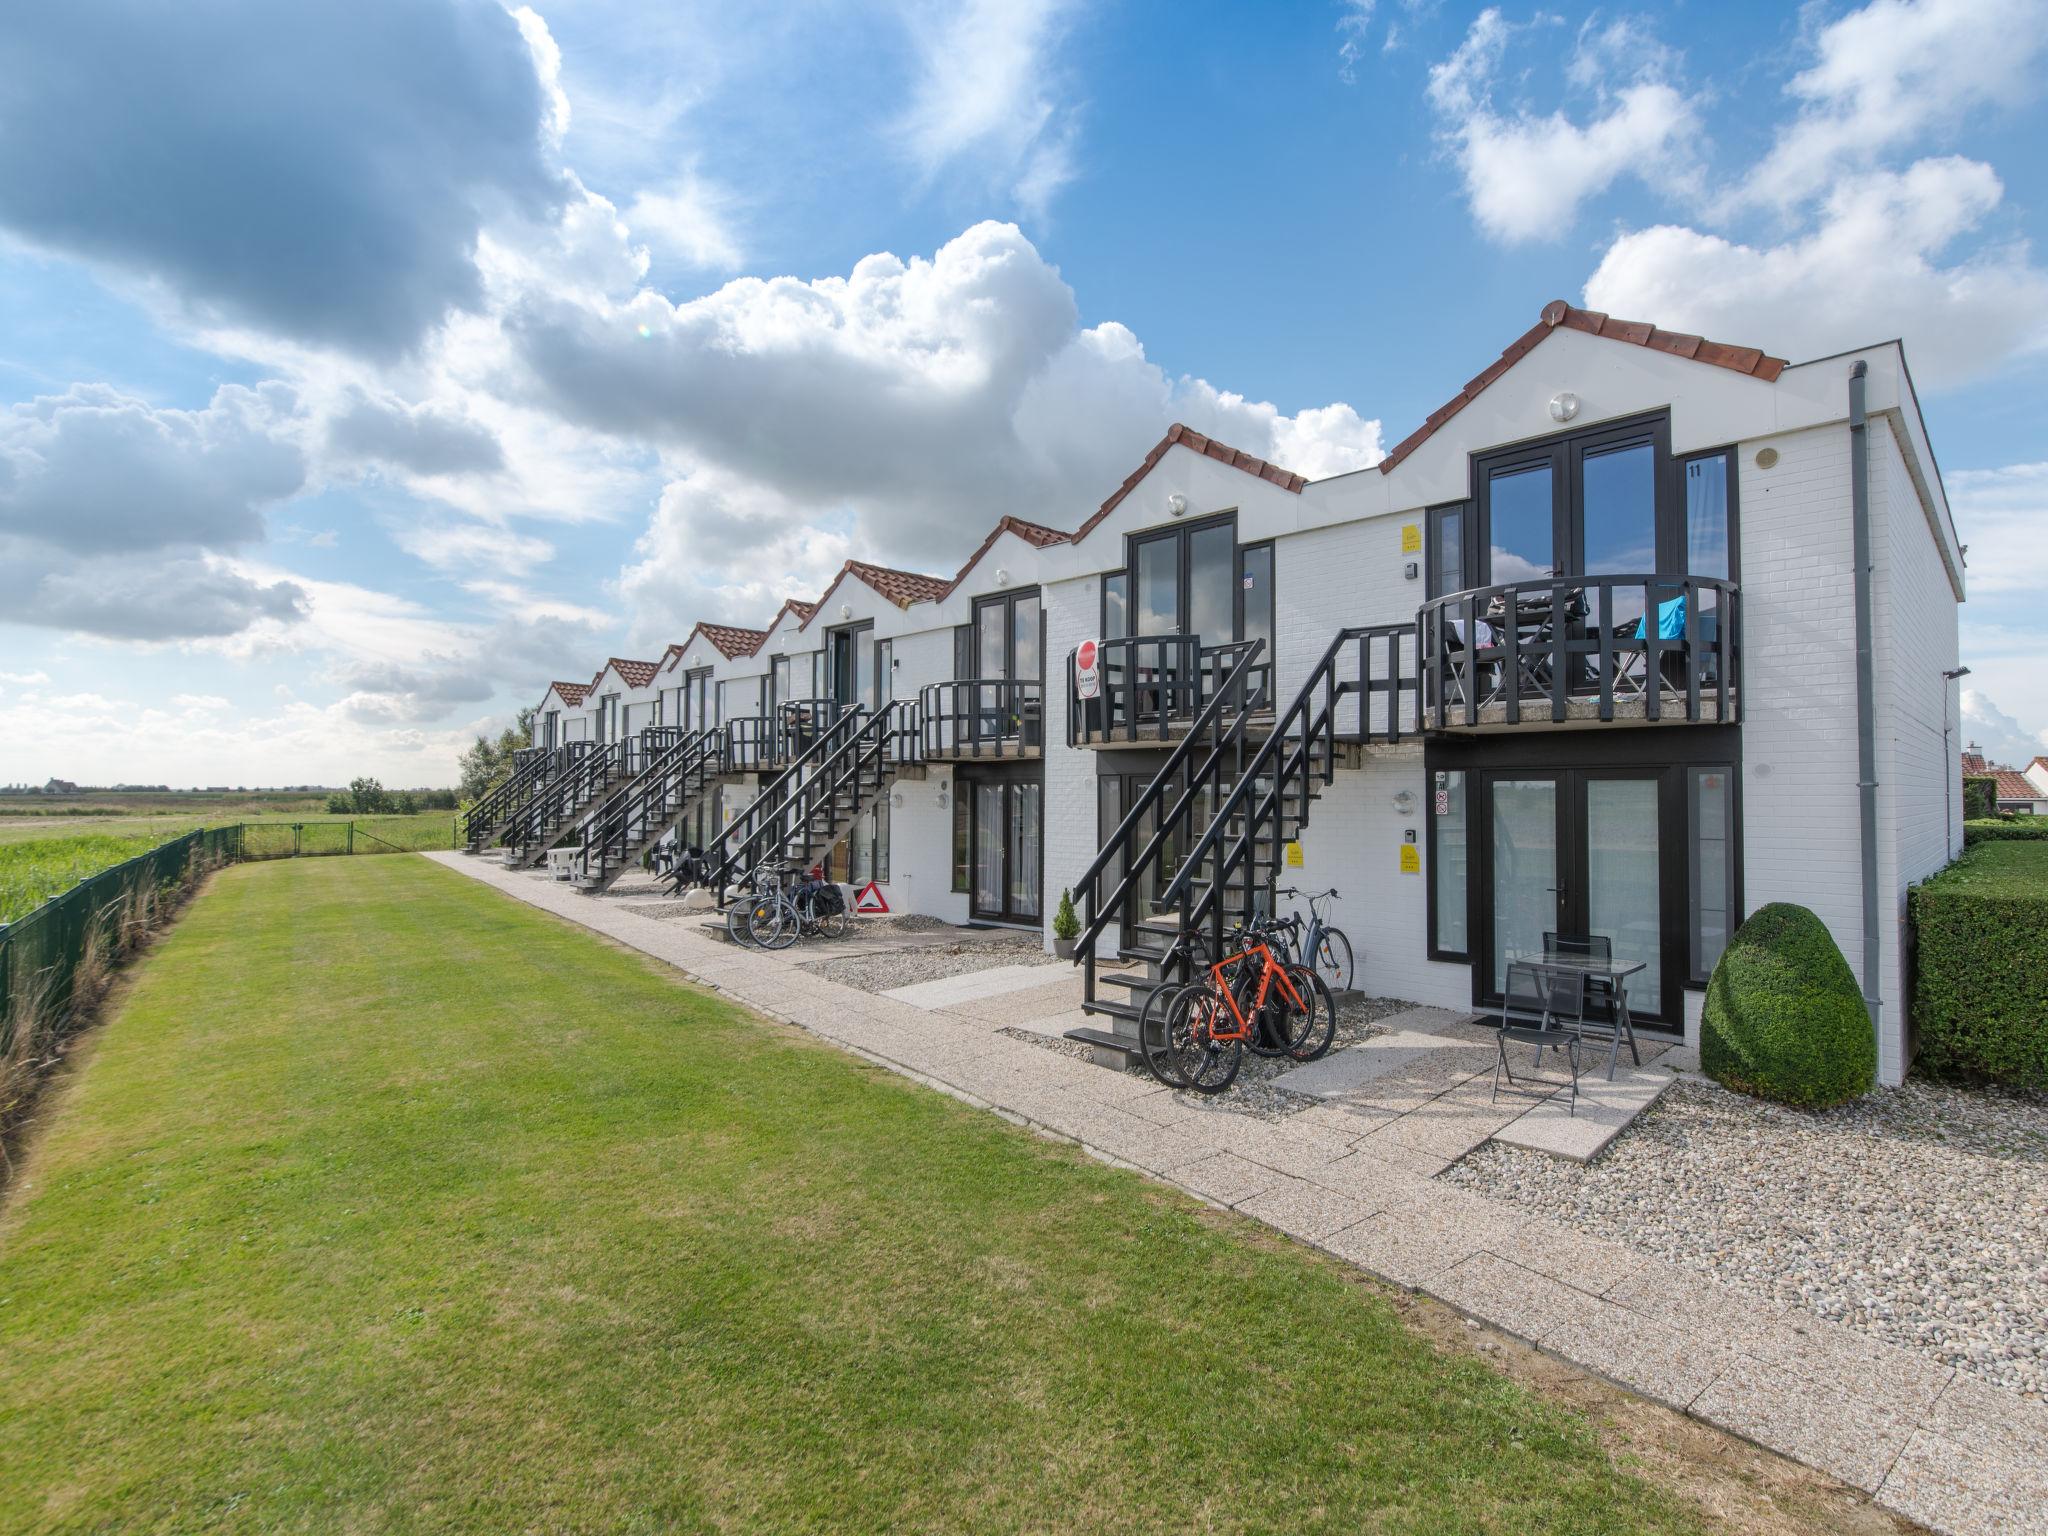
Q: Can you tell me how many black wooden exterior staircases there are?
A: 5